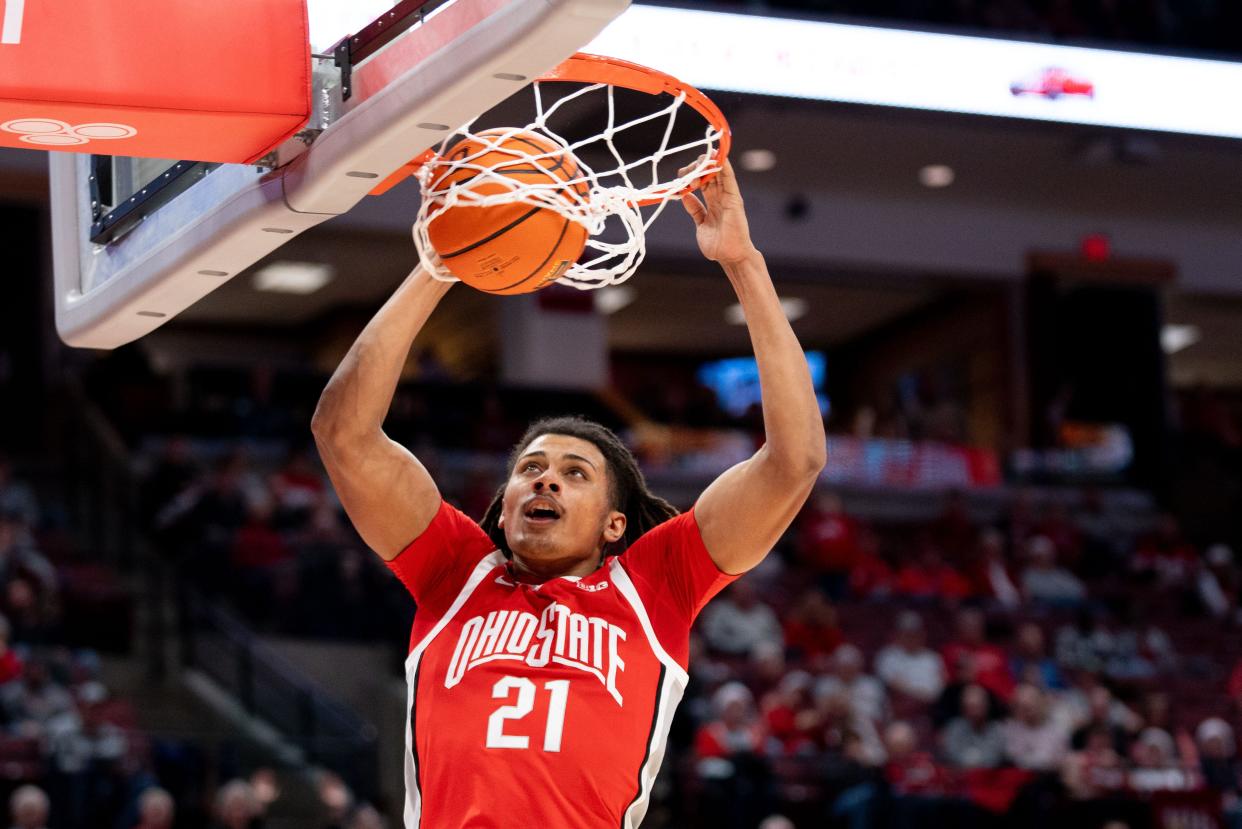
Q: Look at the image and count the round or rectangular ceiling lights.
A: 6